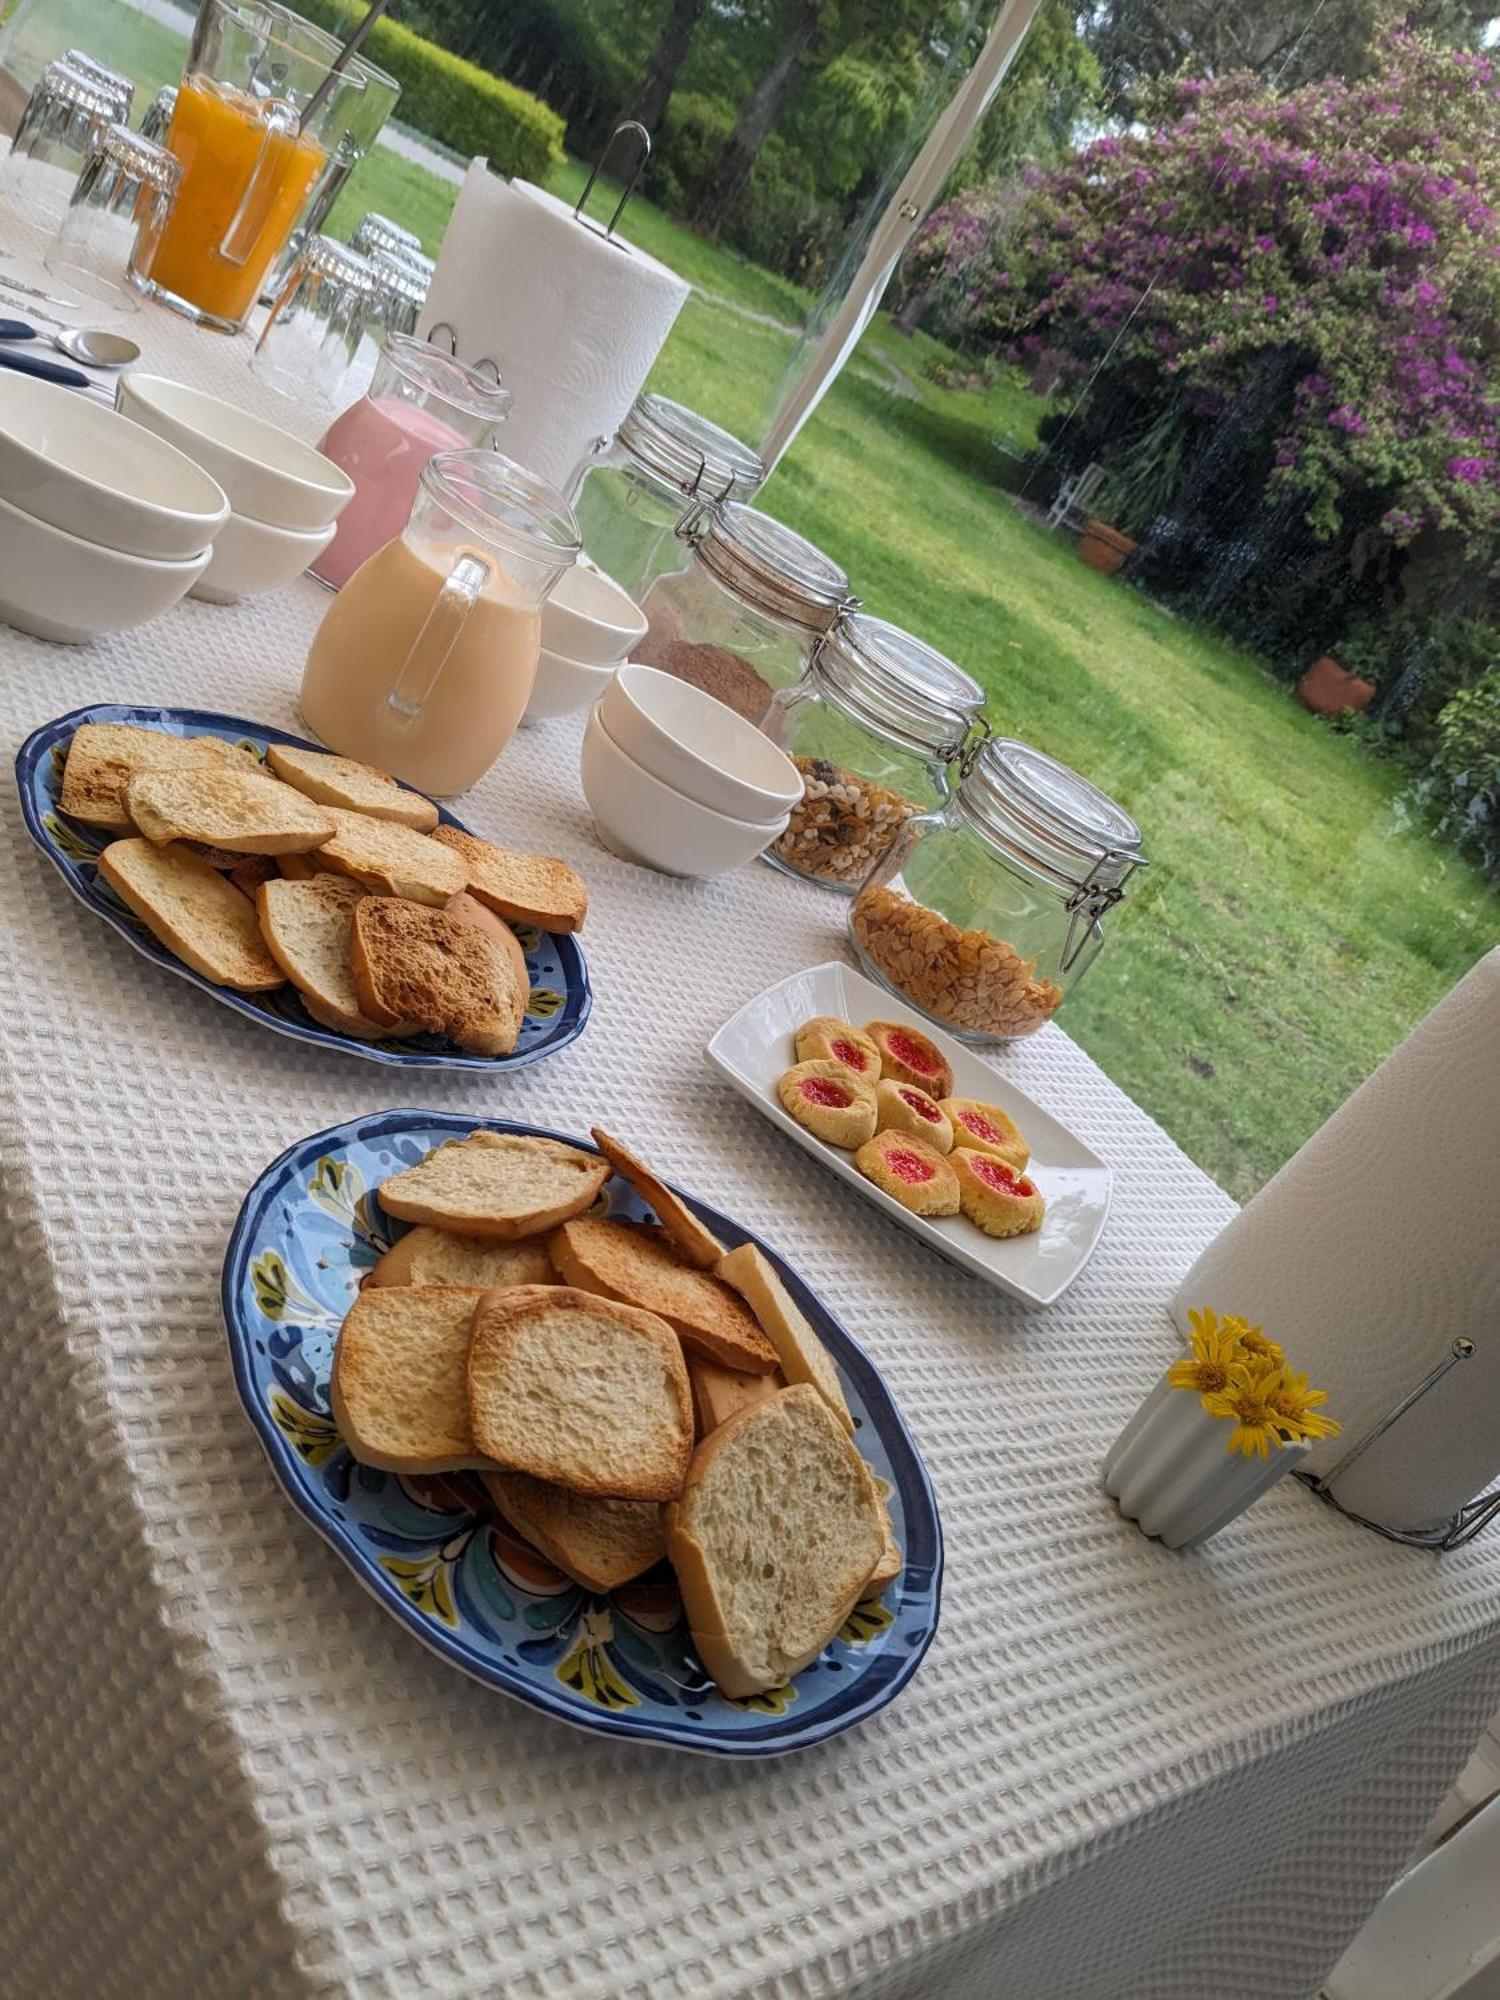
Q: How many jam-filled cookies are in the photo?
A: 7